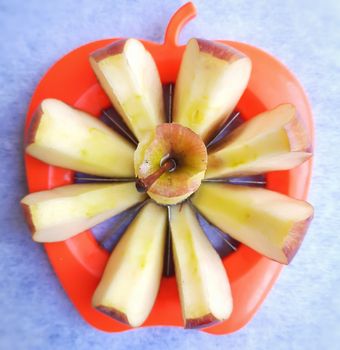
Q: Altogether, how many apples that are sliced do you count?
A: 1